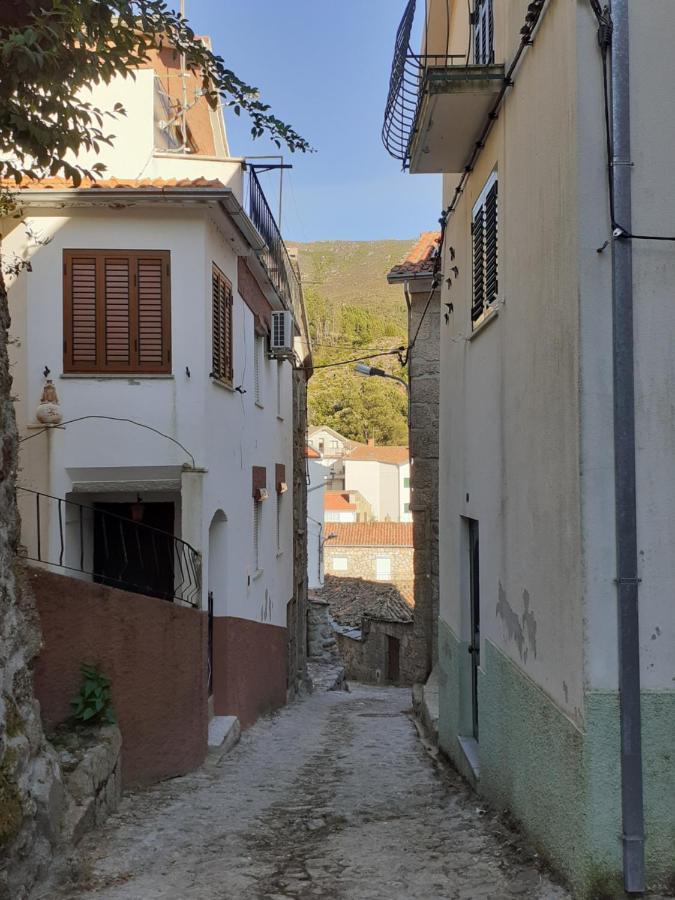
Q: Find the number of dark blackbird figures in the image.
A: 5